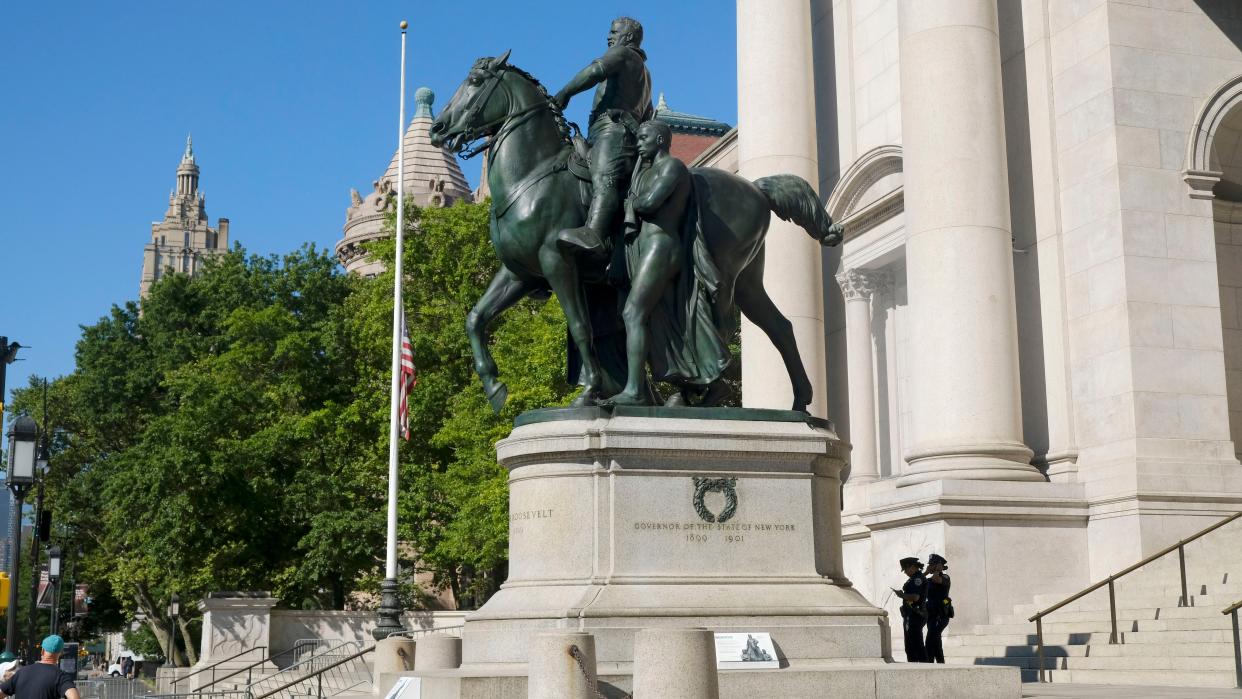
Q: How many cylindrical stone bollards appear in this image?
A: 4